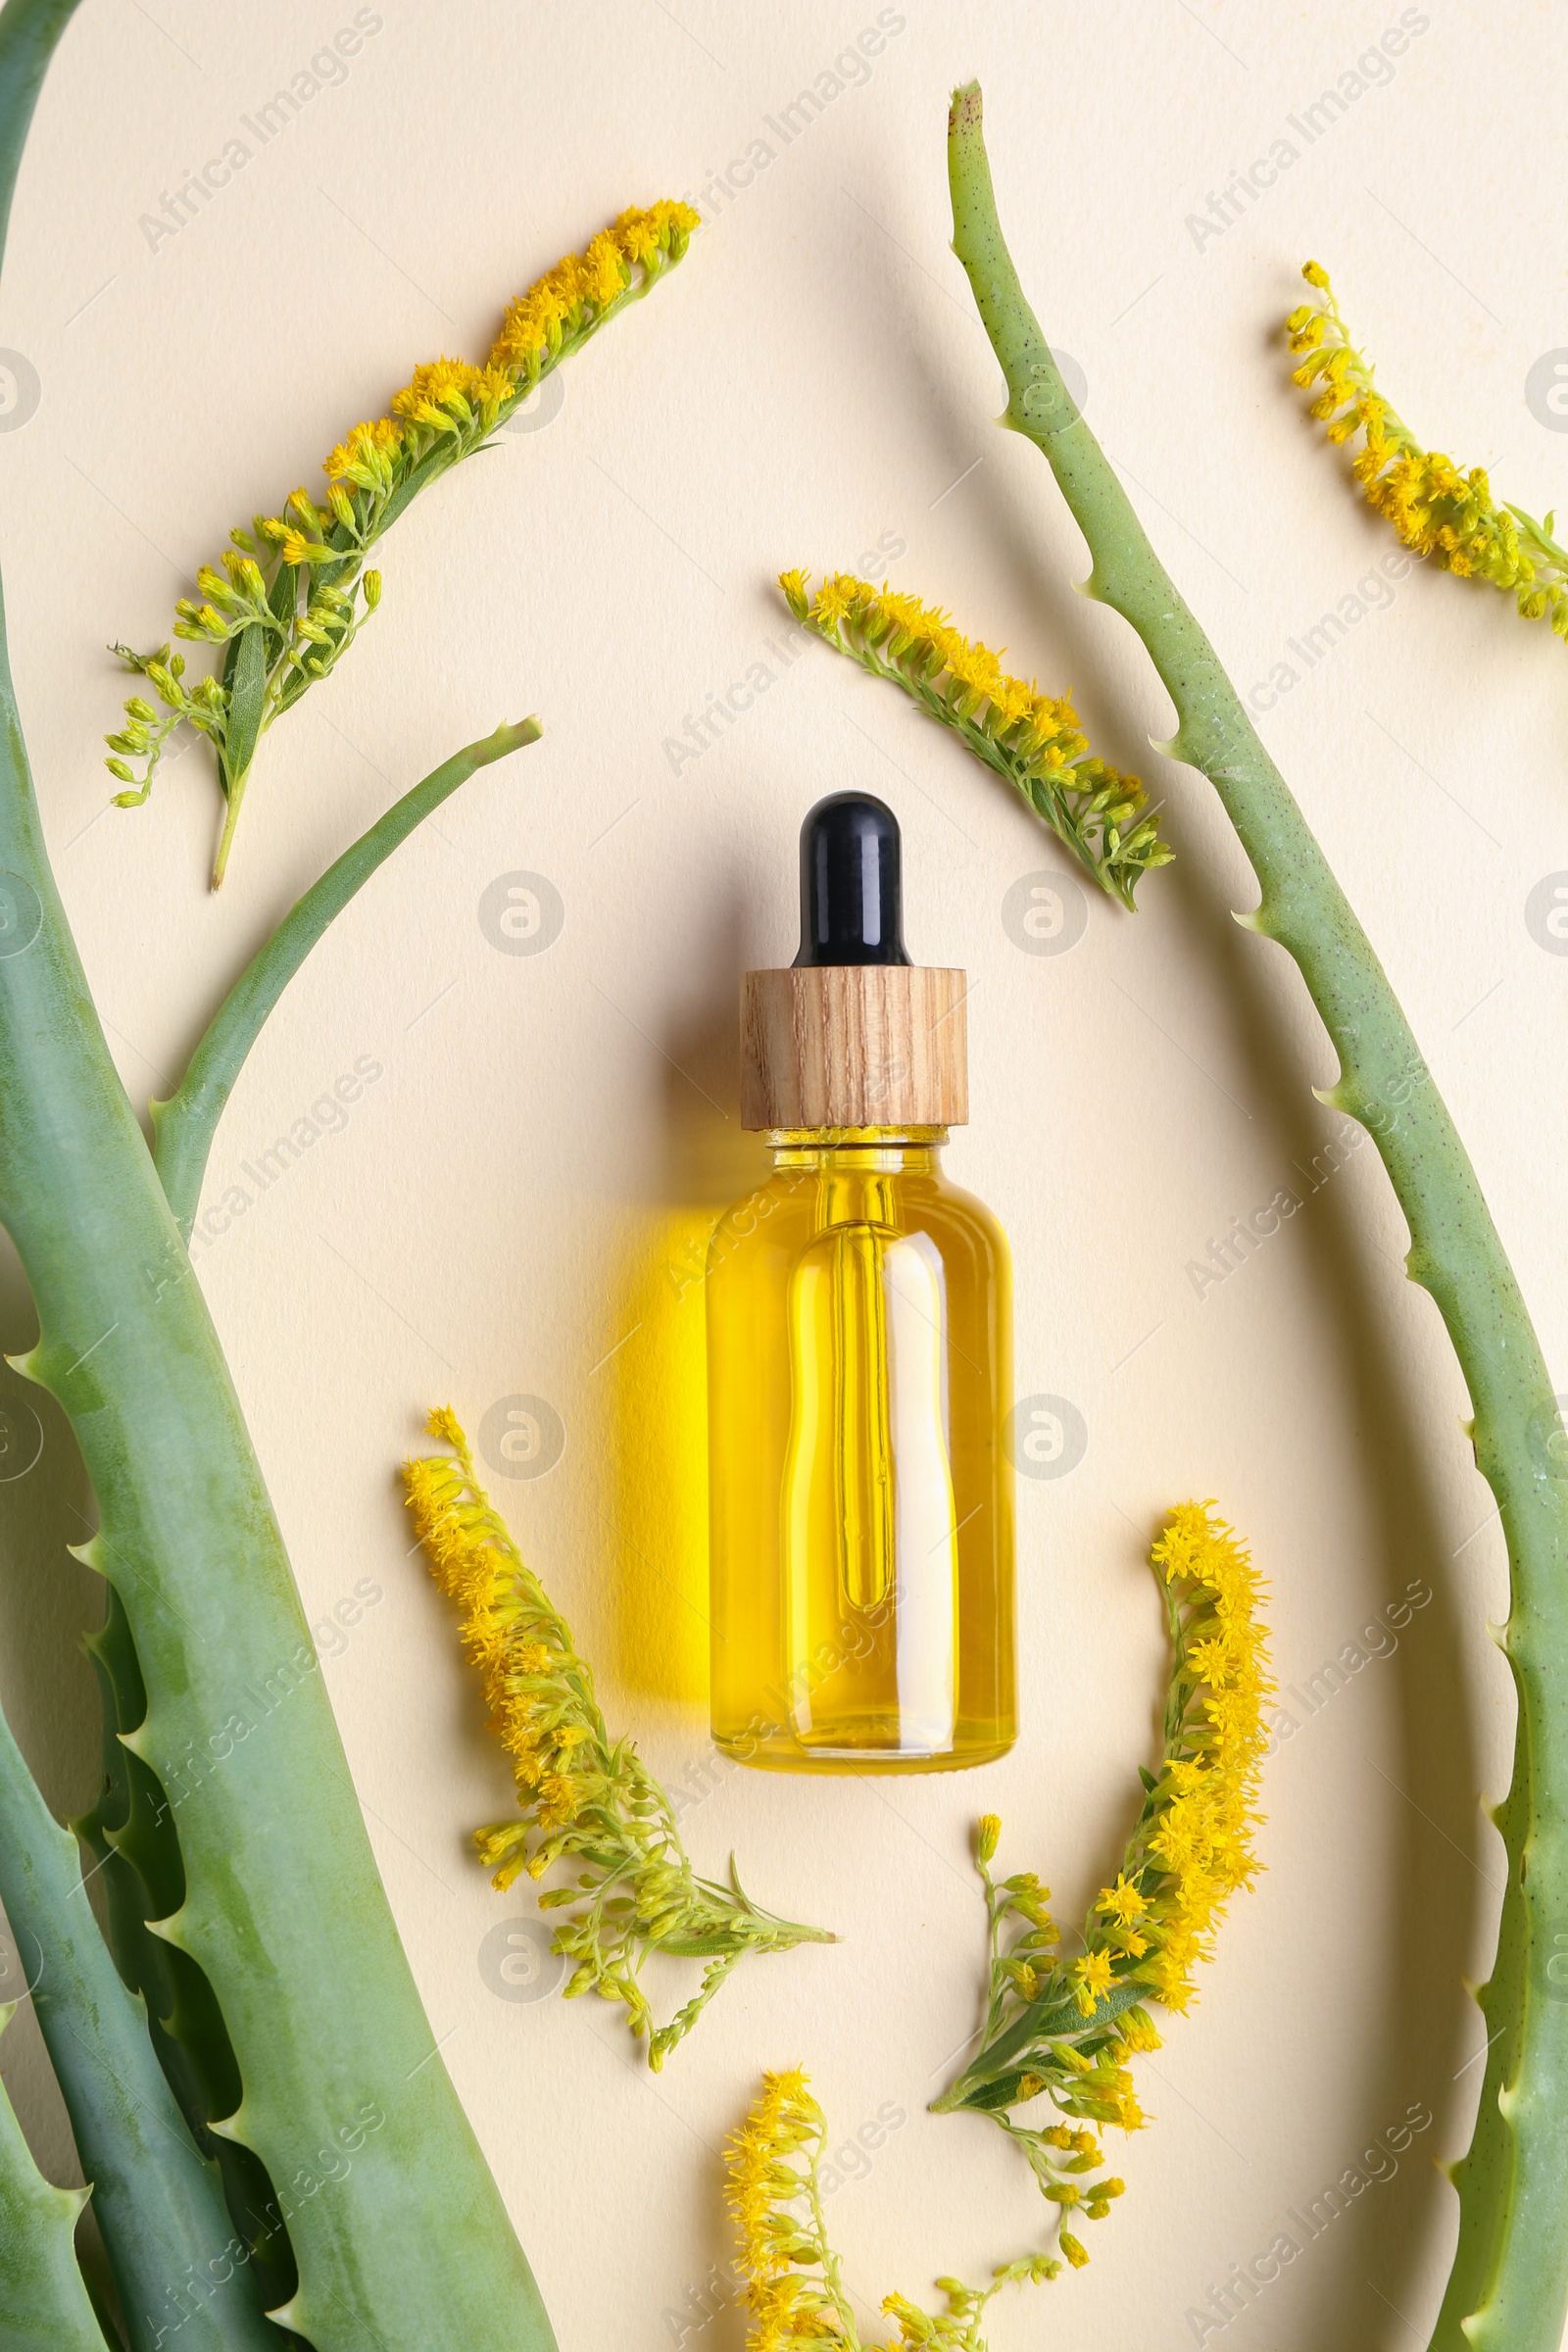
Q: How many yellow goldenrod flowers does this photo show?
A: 6